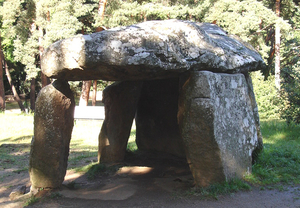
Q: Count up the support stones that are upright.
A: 4